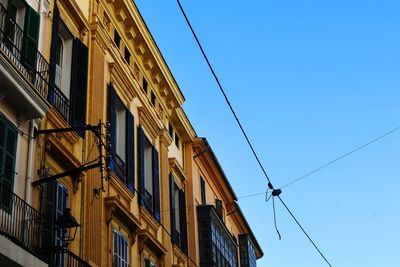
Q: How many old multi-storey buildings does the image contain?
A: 3